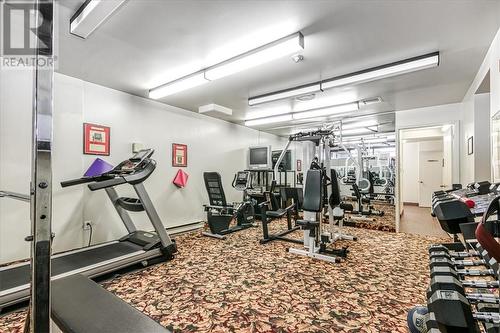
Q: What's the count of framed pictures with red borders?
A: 2